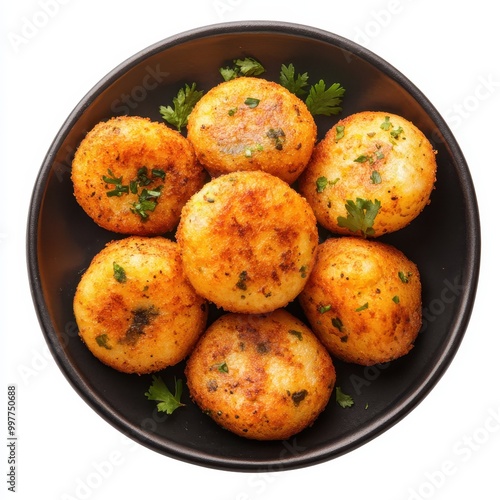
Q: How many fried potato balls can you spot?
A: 7